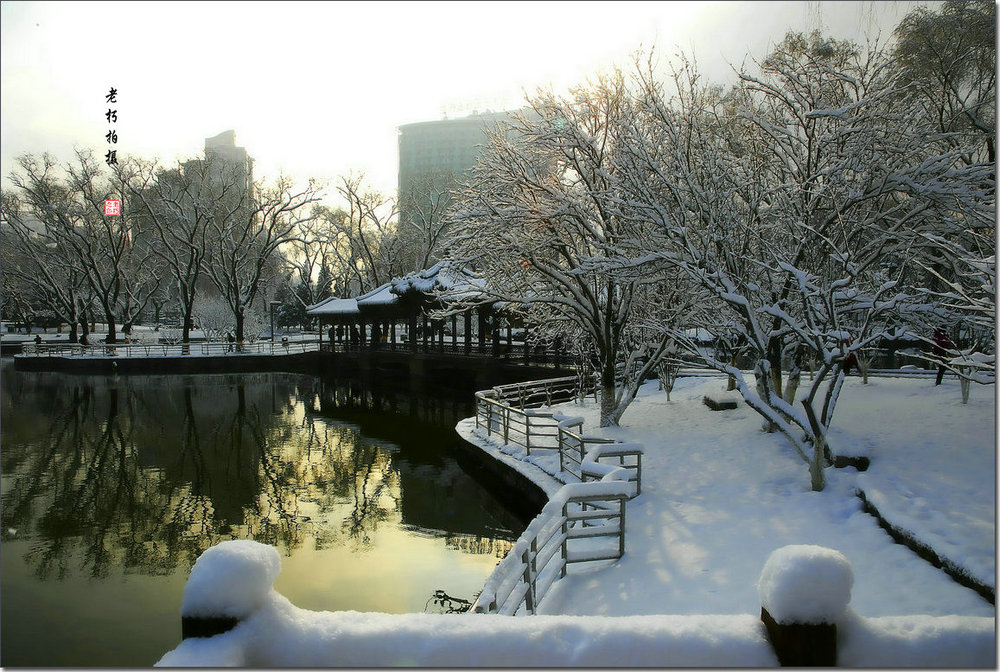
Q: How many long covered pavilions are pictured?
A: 1